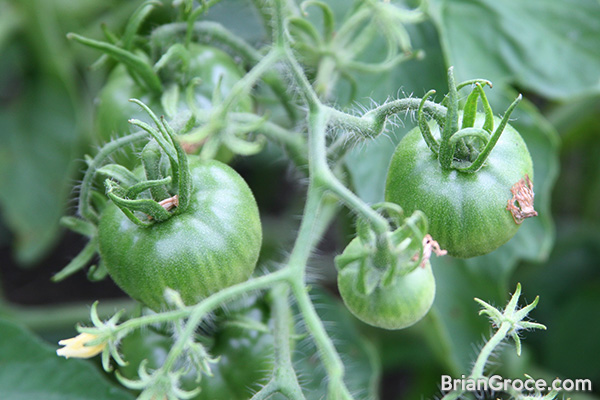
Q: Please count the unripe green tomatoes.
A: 5